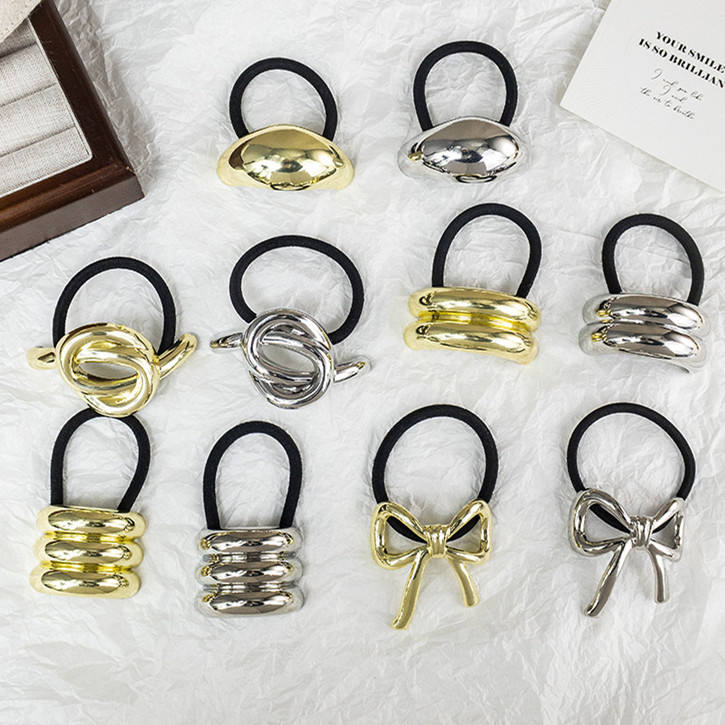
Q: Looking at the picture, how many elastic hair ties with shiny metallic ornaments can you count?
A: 10